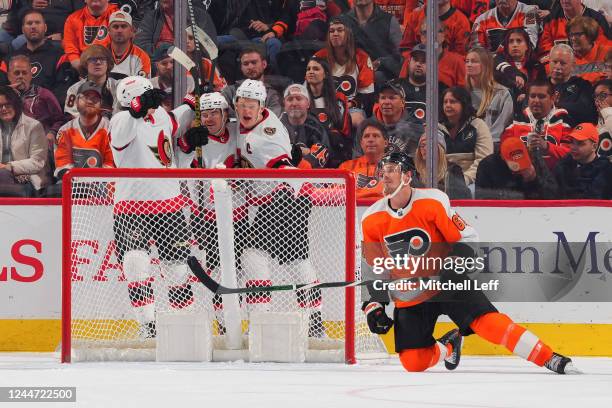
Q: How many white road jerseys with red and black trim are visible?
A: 3